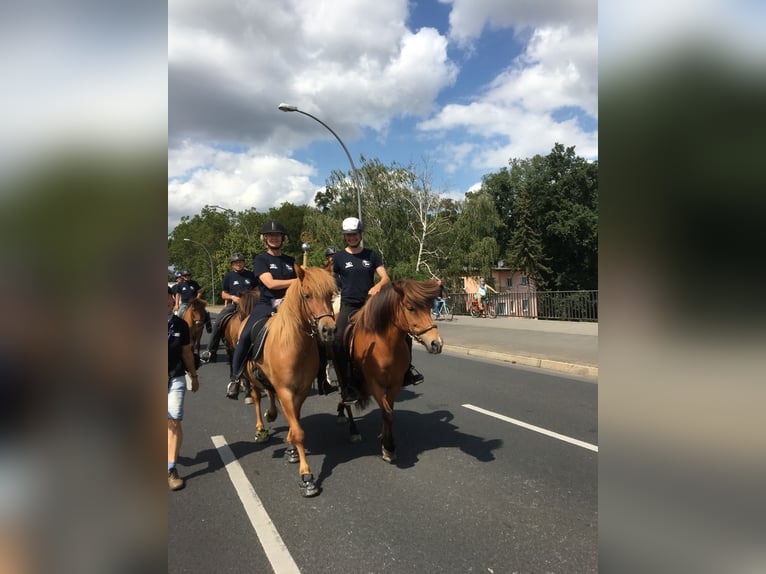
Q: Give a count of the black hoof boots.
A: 2